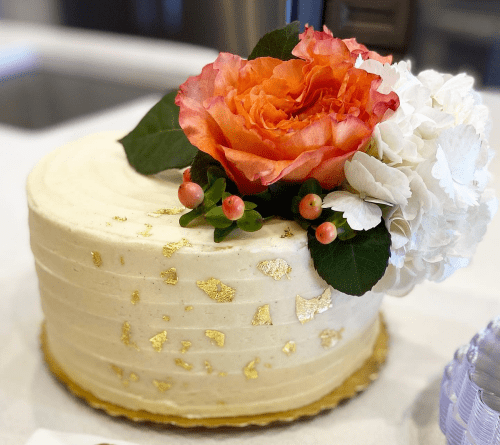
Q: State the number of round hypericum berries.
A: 5